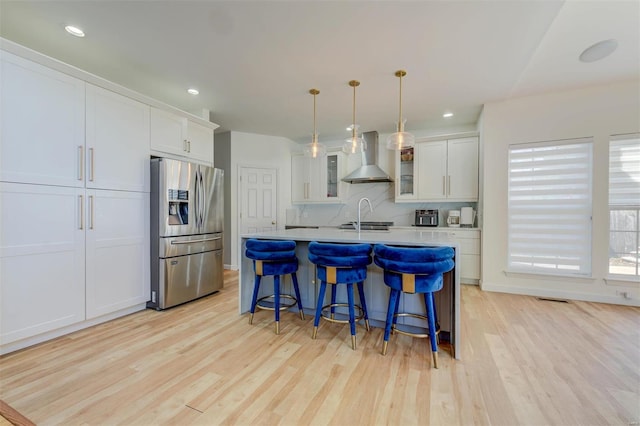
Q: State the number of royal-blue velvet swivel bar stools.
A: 3